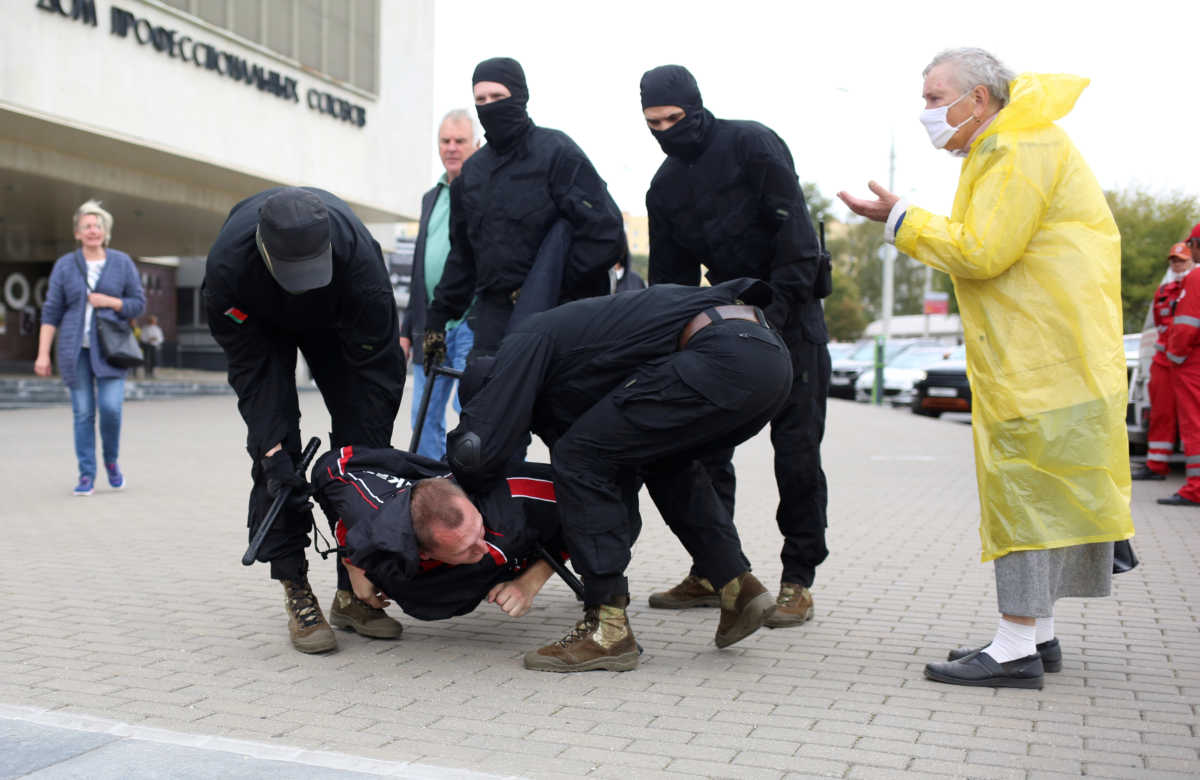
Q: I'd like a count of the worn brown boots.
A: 6